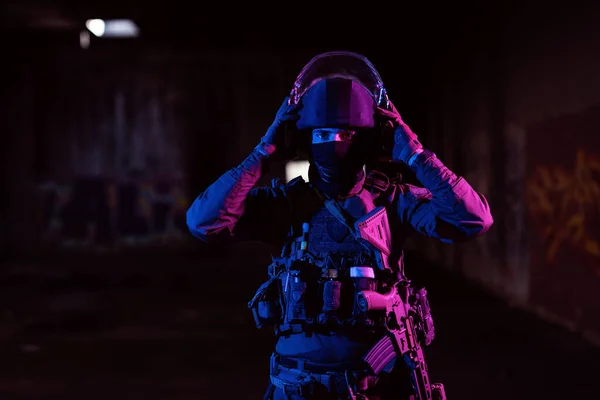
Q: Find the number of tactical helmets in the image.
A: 1